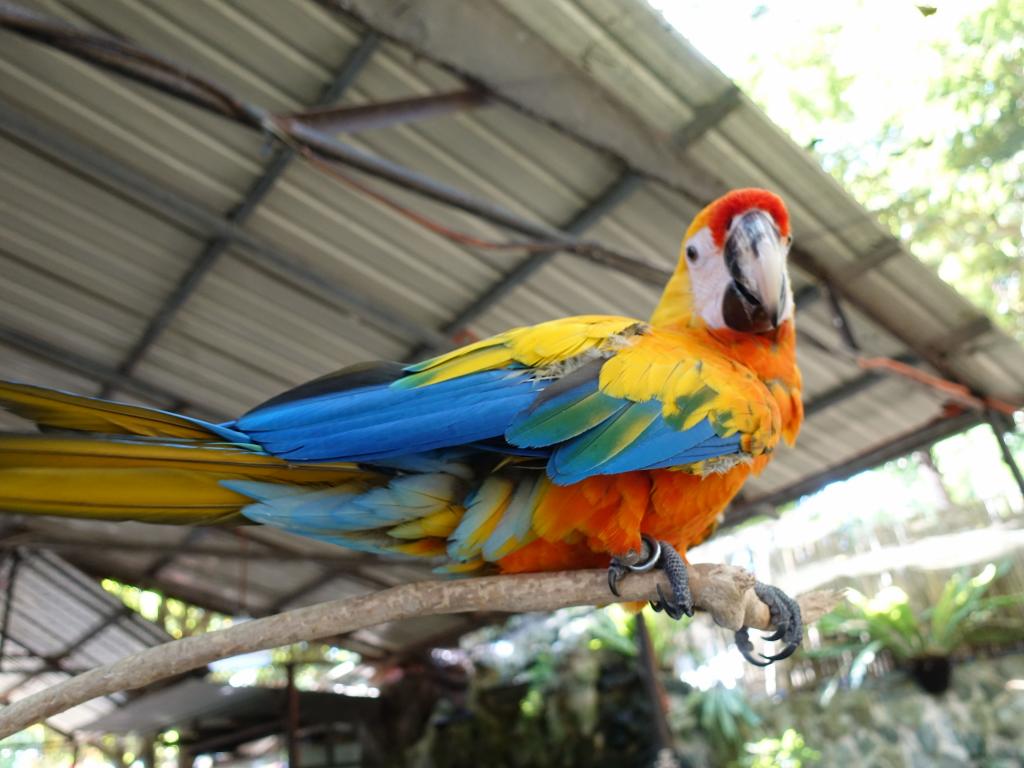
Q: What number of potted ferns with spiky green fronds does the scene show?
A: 1